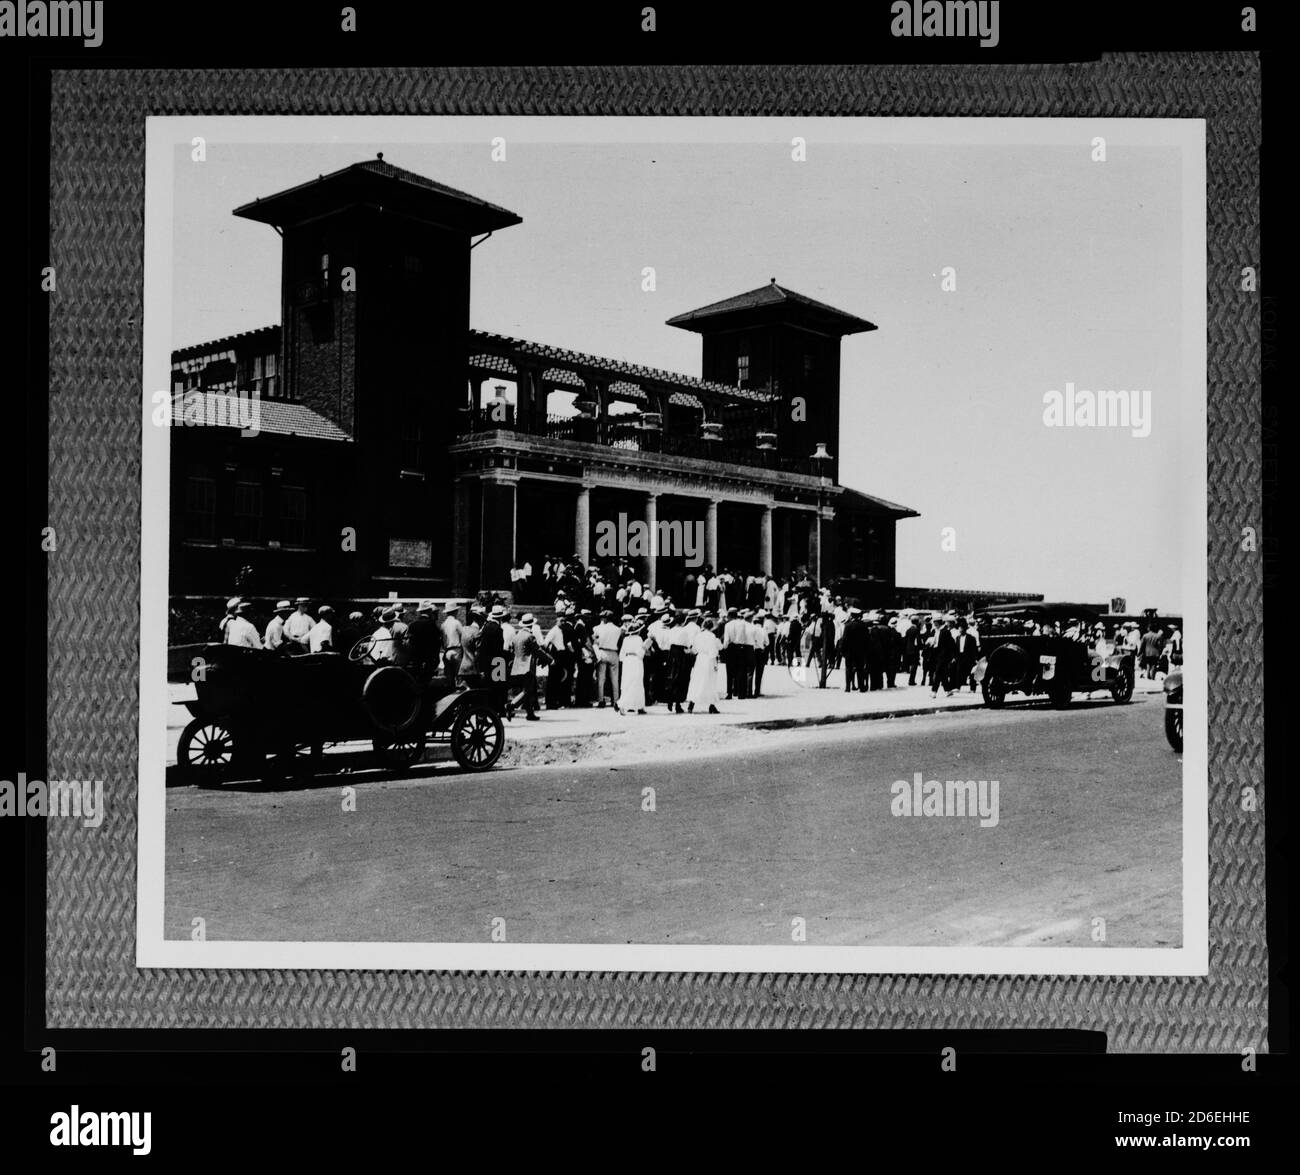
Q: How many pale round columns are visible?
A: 4